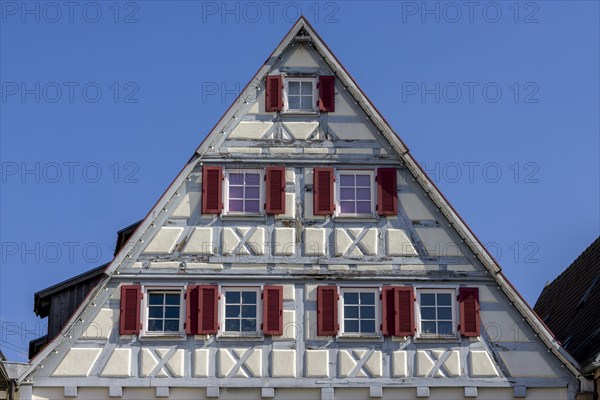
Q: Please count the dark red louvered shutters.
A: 14